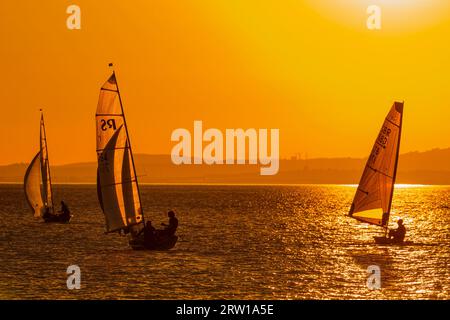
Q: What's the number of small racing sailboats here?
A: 3